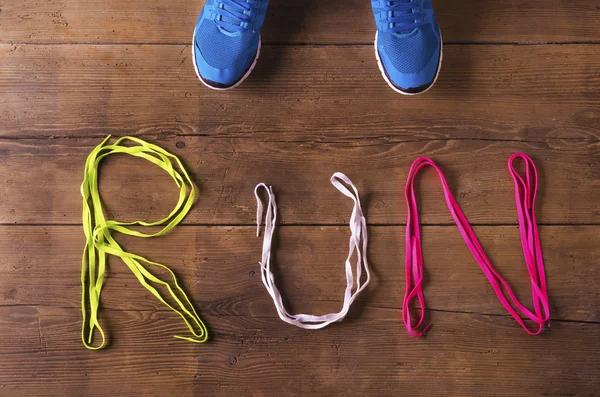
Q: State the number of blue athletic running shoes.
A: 2